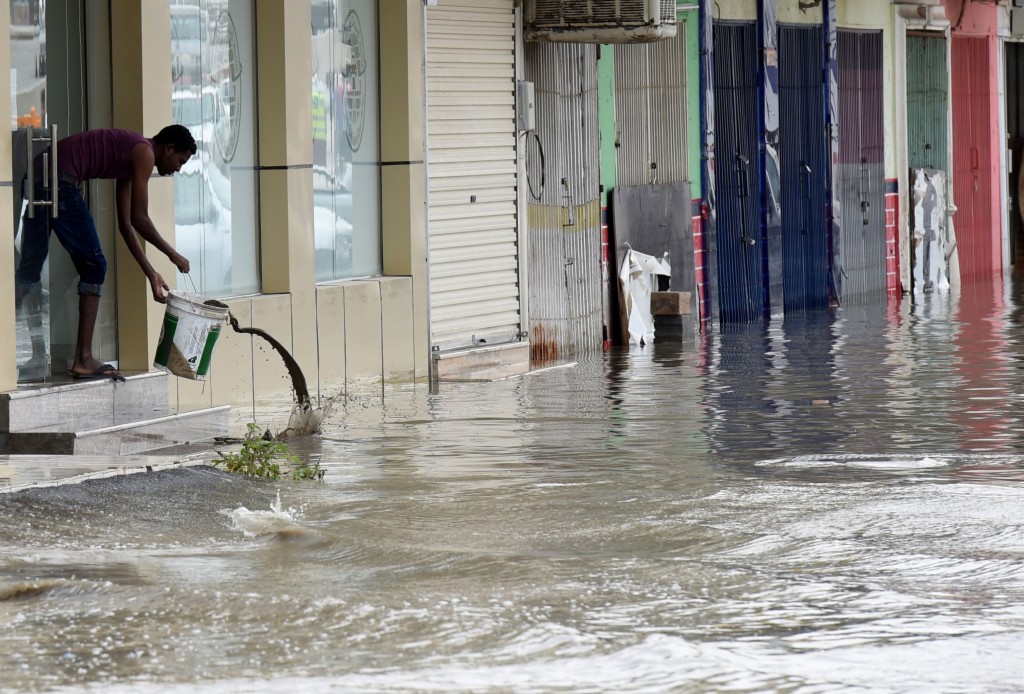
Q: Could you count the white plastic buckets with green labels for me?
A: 1